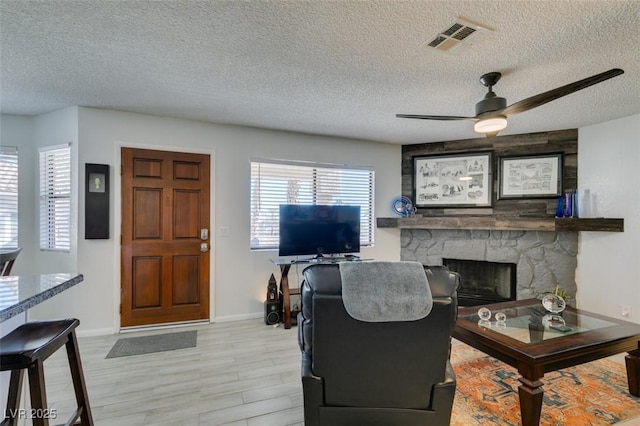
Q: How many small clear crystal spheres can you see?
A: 2